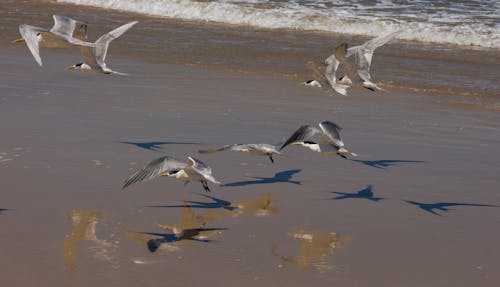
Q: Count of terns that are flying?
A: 7